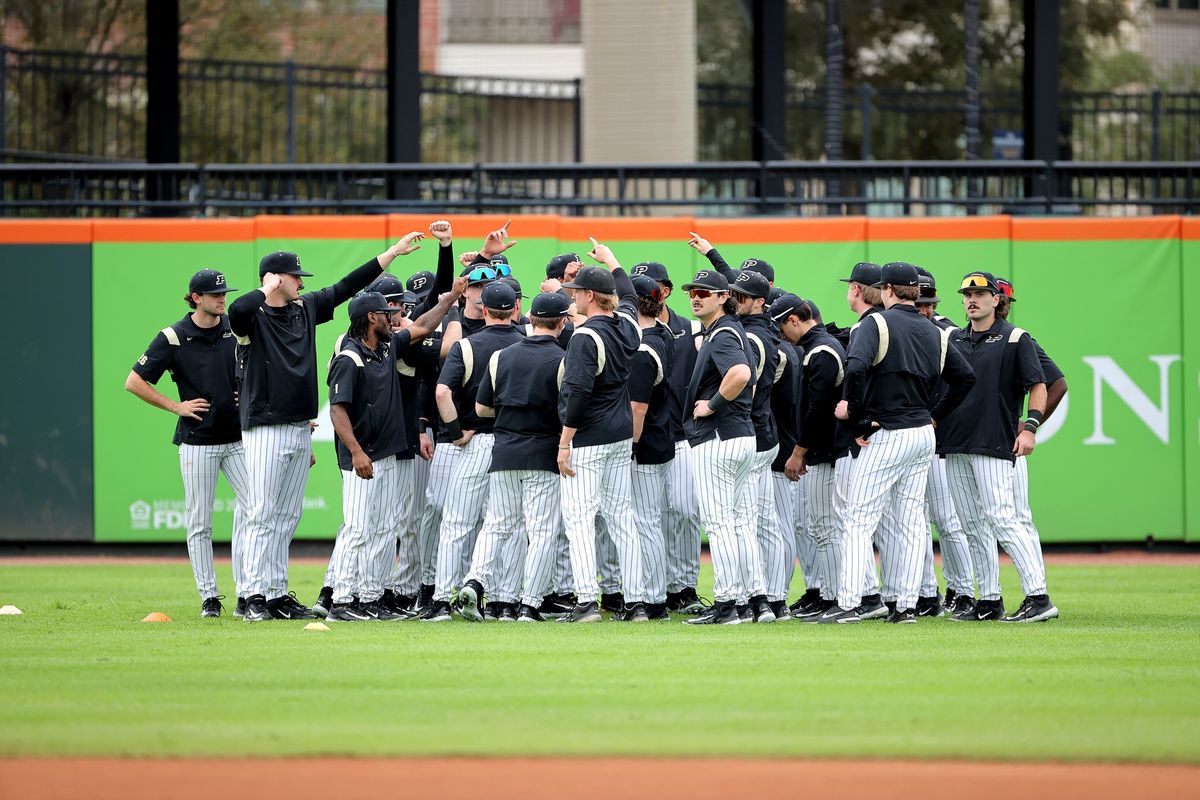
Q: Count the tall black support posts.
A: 4